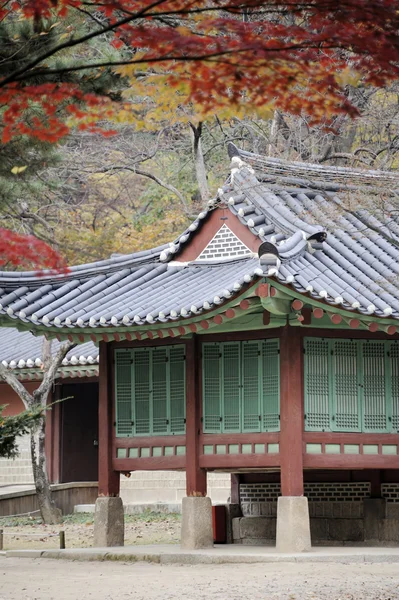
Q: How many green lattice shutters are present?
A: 12